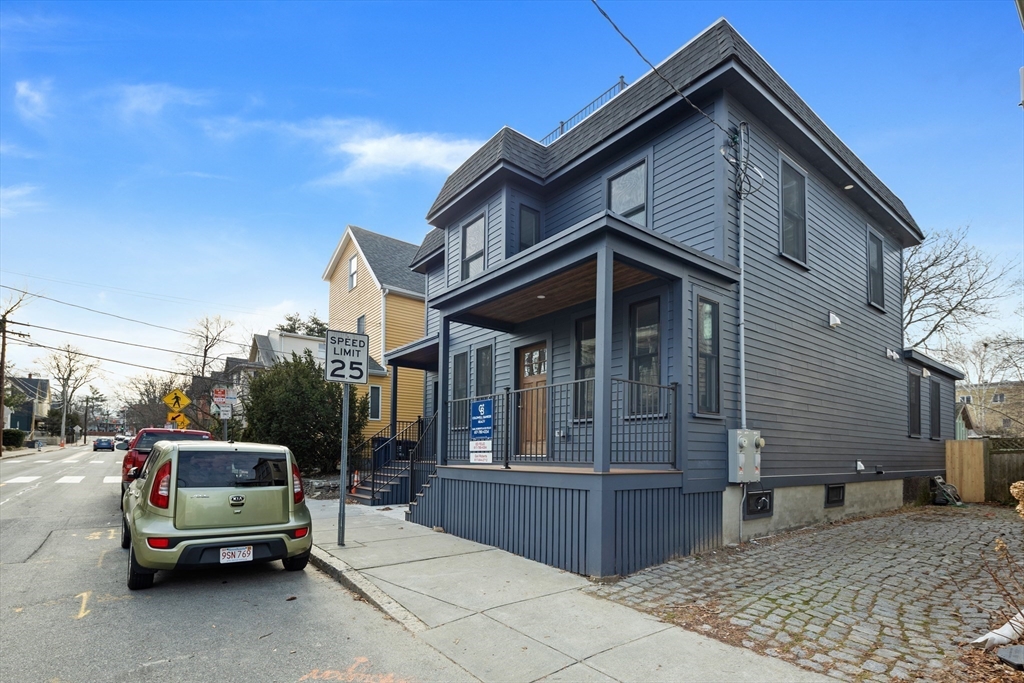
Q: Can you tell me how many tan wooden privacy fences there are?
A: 1